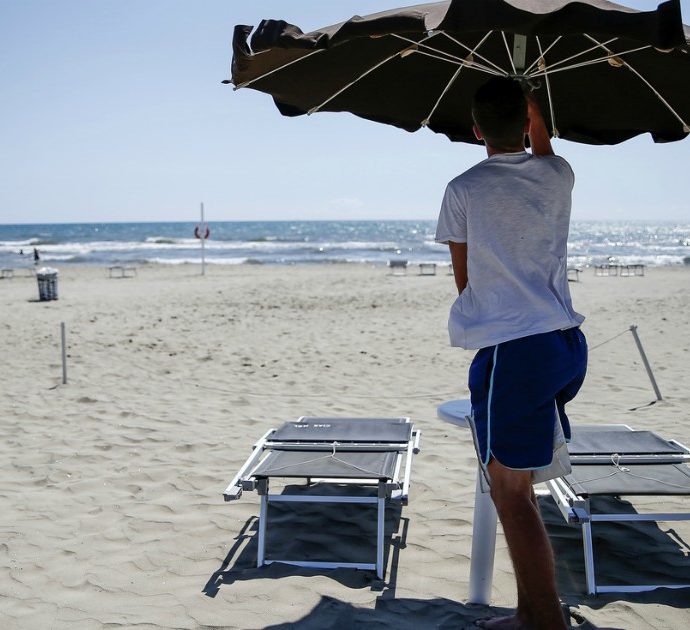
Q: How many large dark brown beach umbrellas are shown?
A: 1